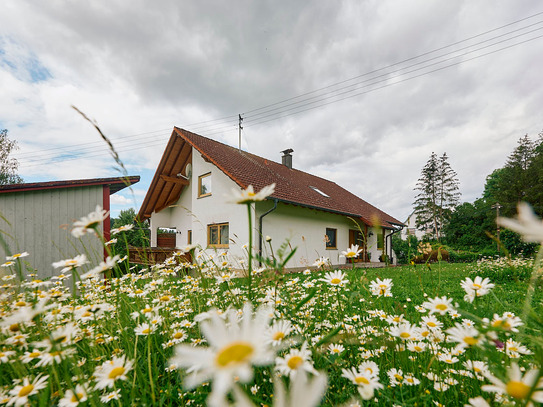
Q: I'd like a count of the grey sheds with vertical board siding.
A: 1